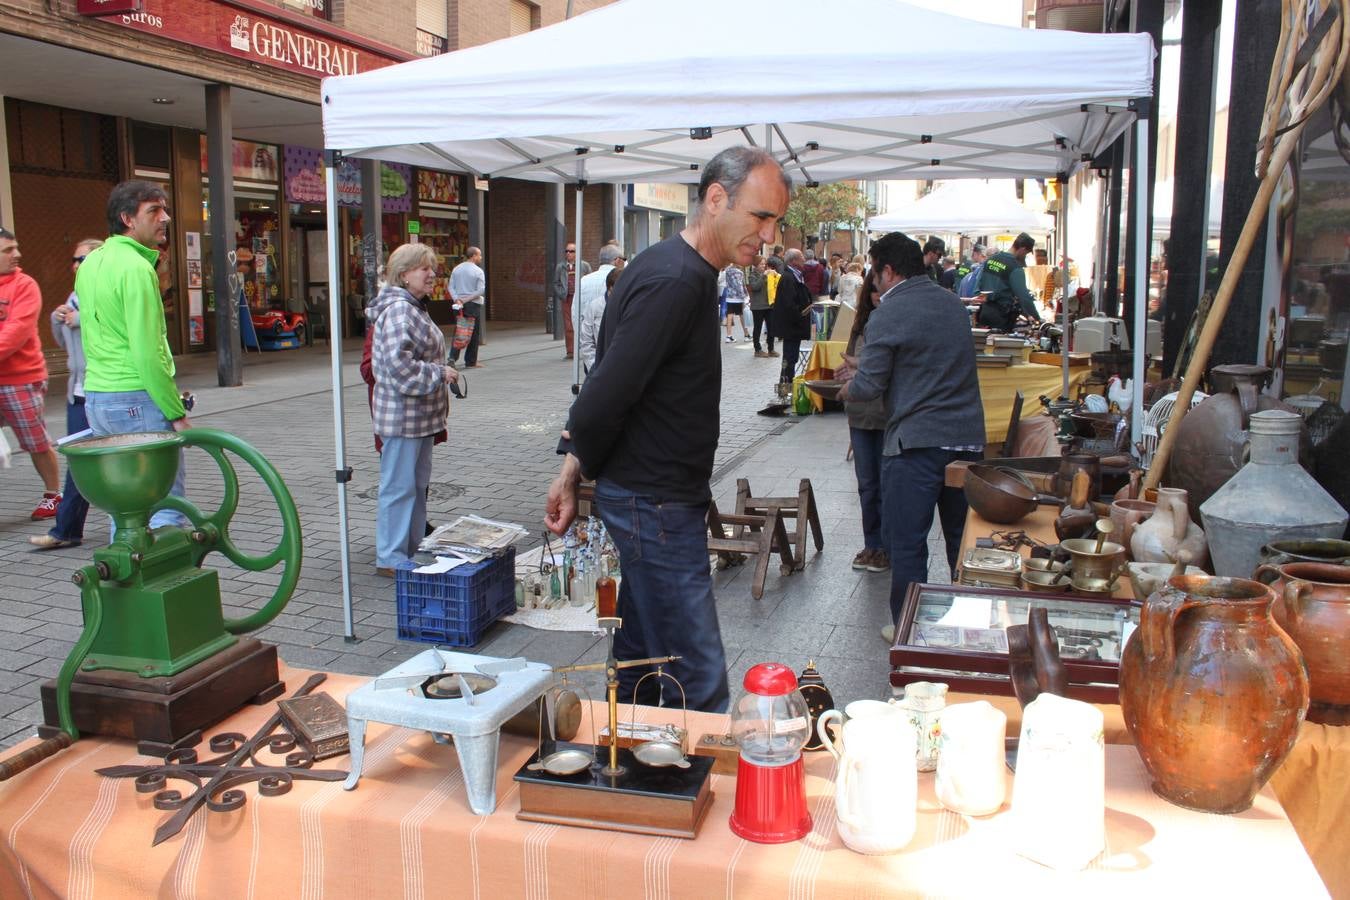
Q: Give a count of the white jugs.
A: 4